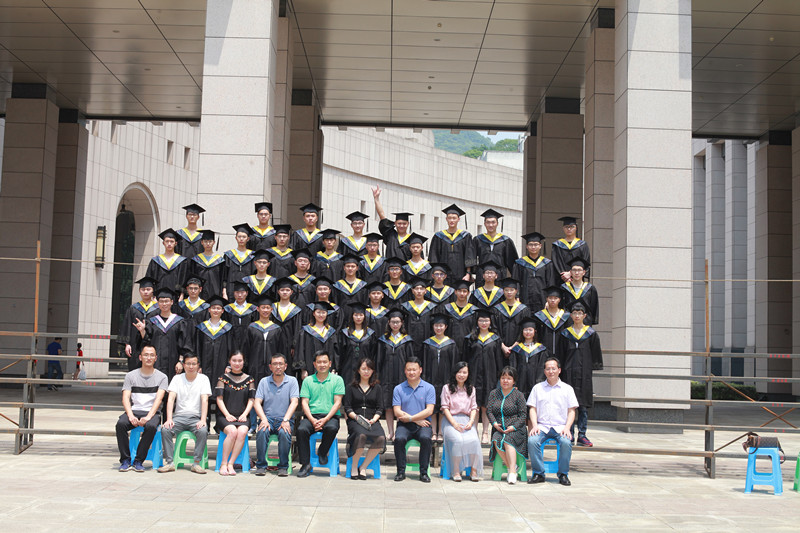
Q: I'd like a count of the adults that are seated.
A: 10